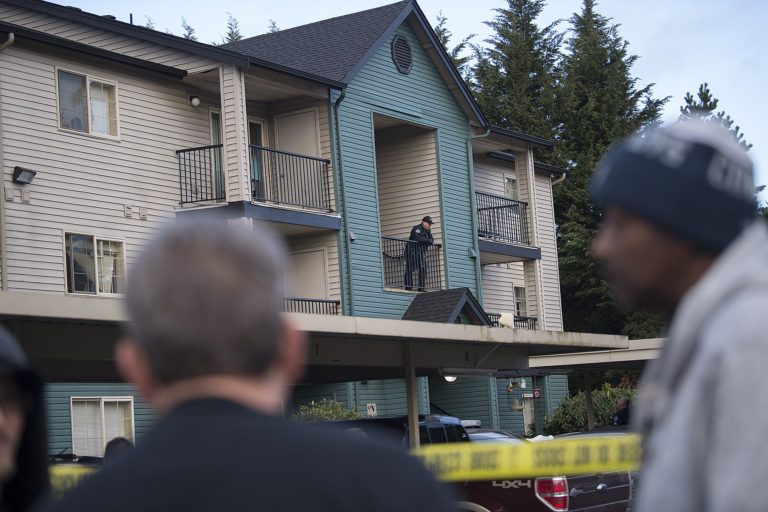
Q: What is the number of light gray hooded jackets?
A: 1